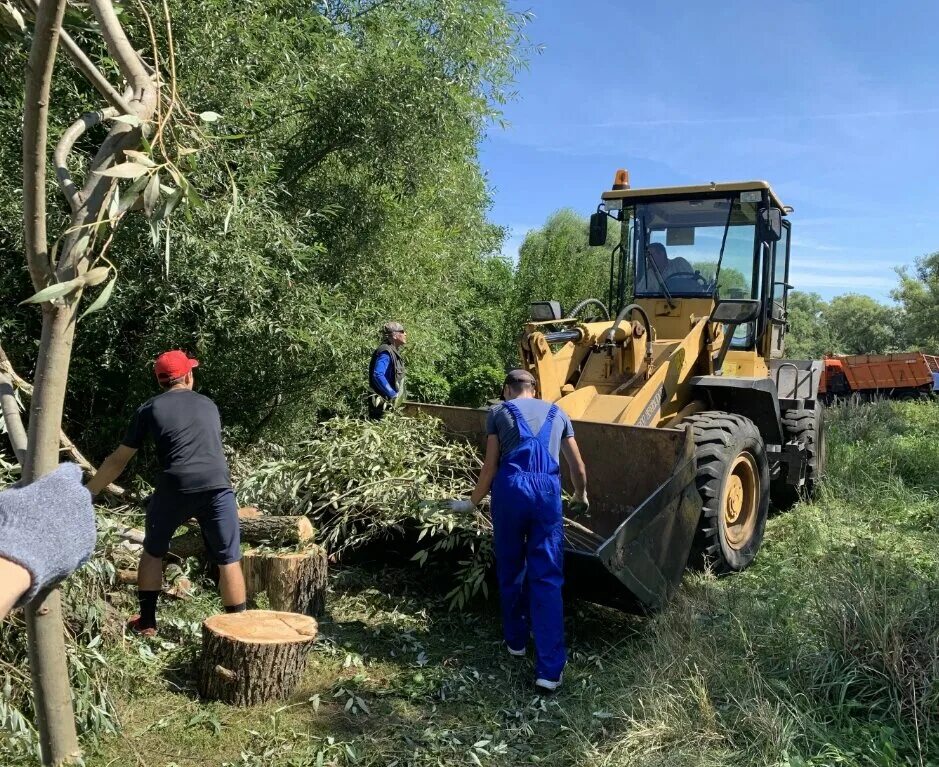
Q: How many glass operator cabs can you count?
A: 1